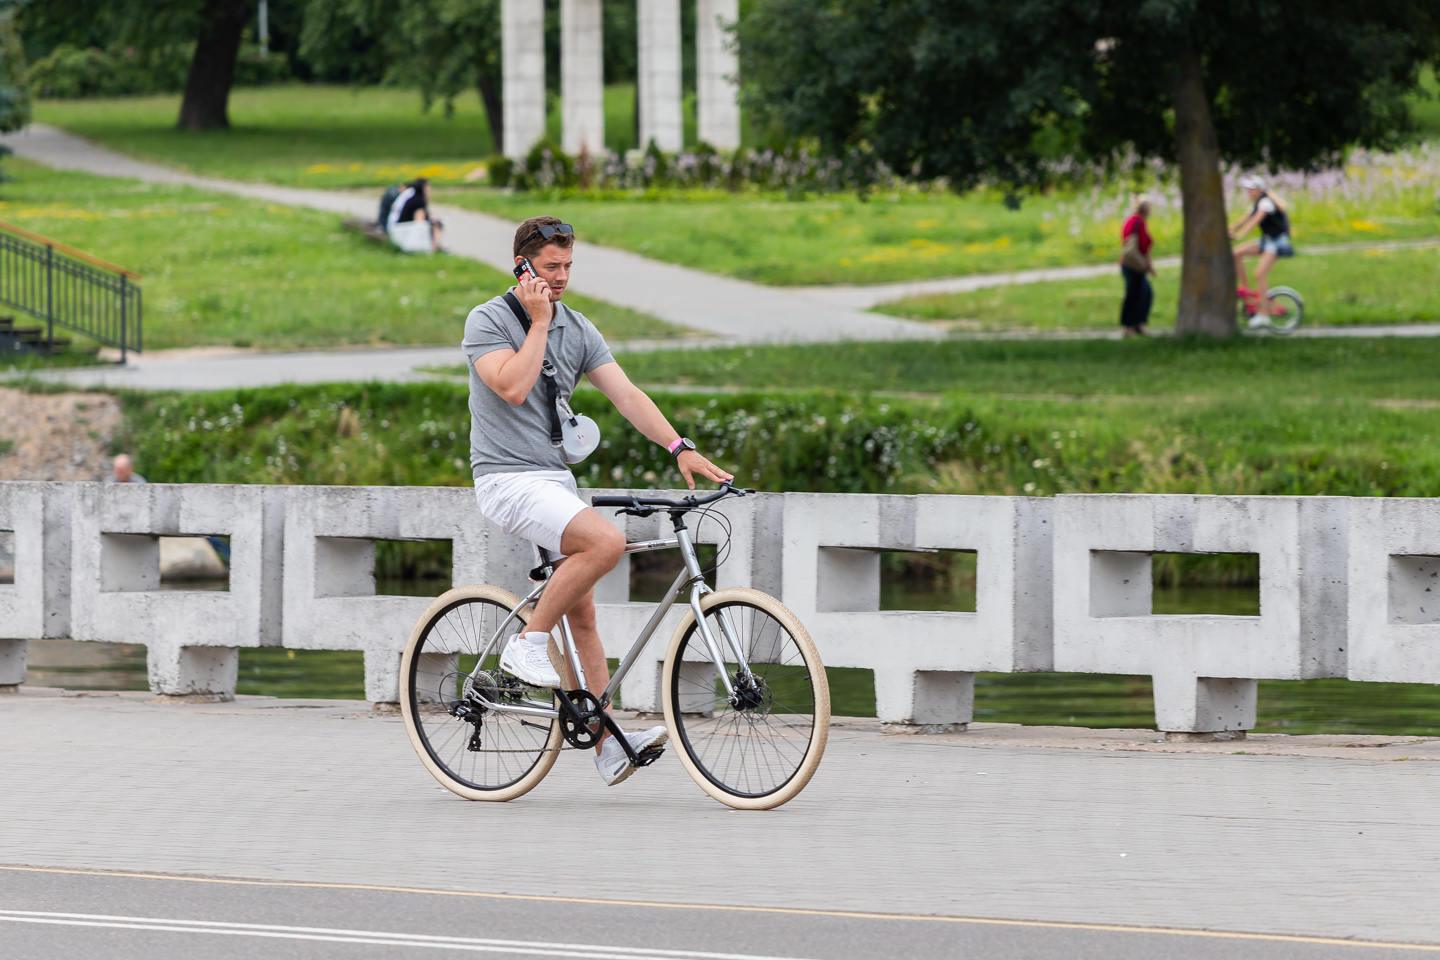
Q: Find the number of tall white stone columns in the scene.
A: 4